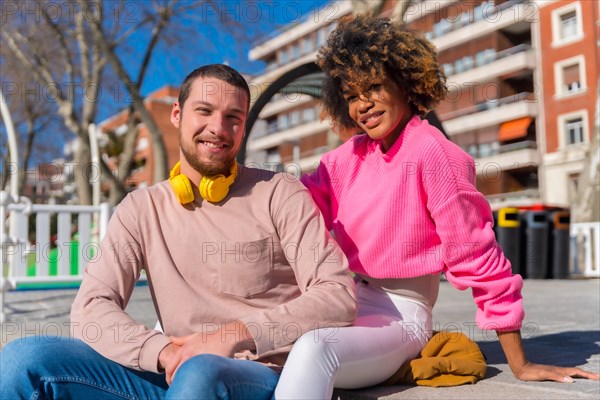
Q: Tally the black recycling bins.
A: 3